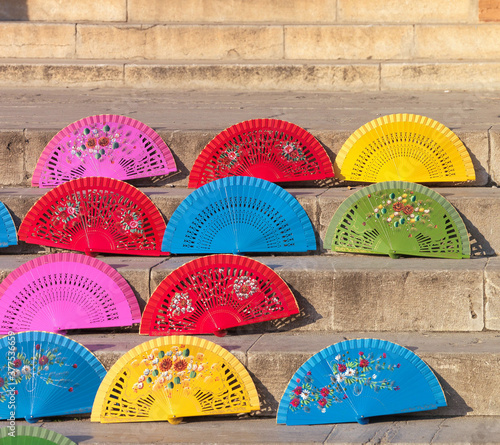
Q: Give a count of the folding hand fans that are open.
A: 13